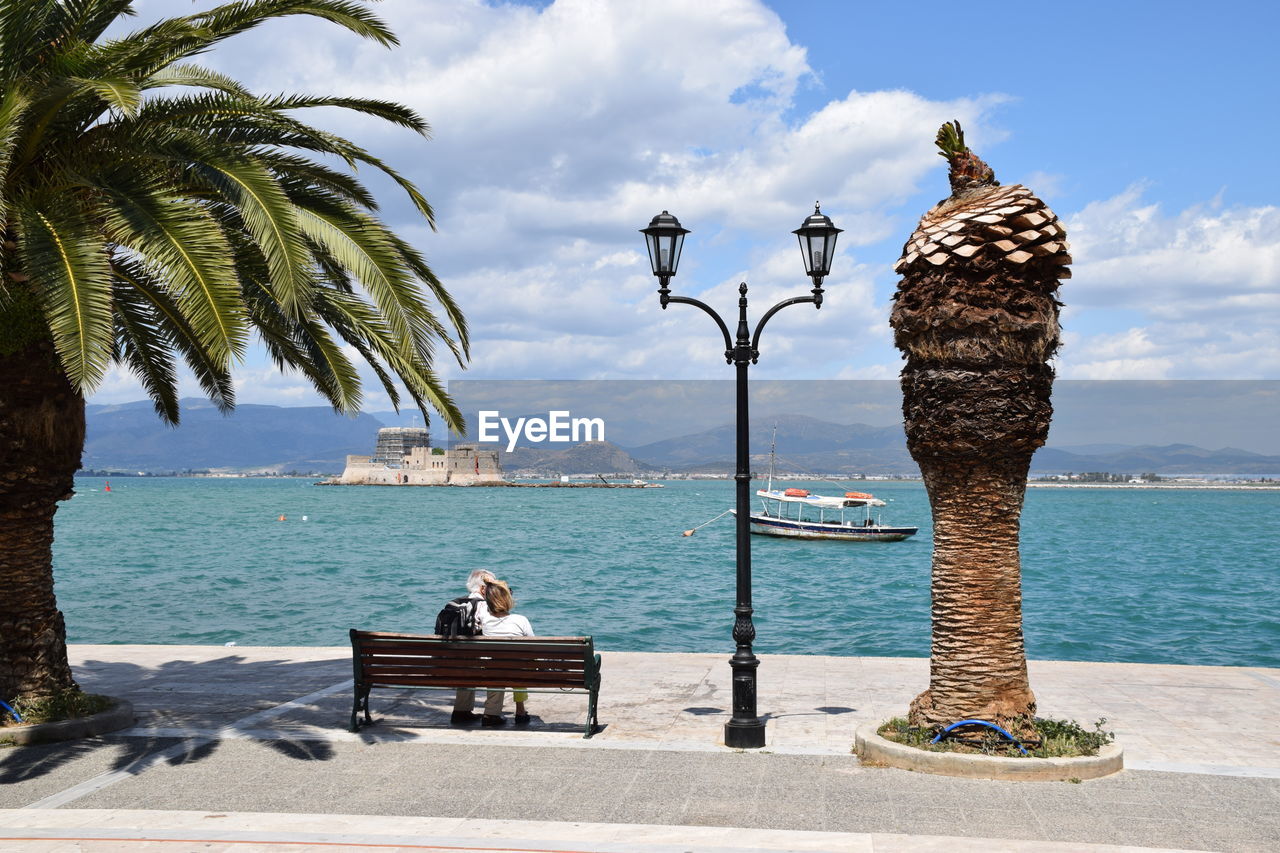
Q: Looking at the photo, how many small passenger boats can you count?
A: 1